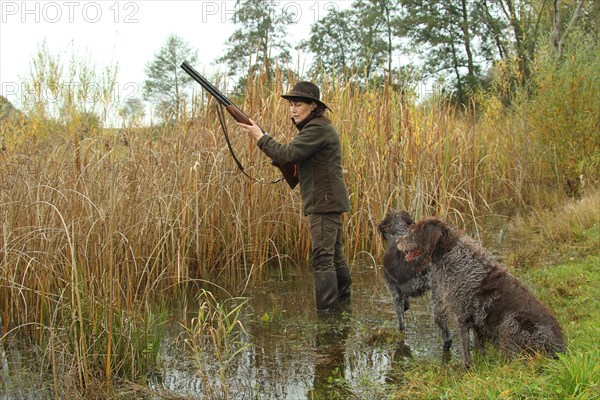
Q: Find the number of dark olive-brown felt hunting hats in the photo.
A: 1